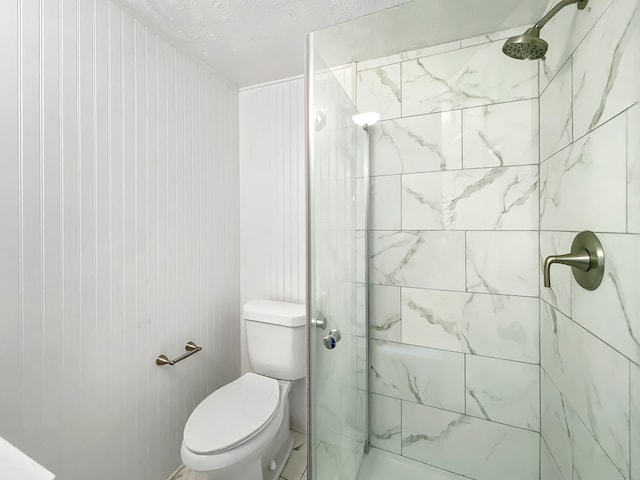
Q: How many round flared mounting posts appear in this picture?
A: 2